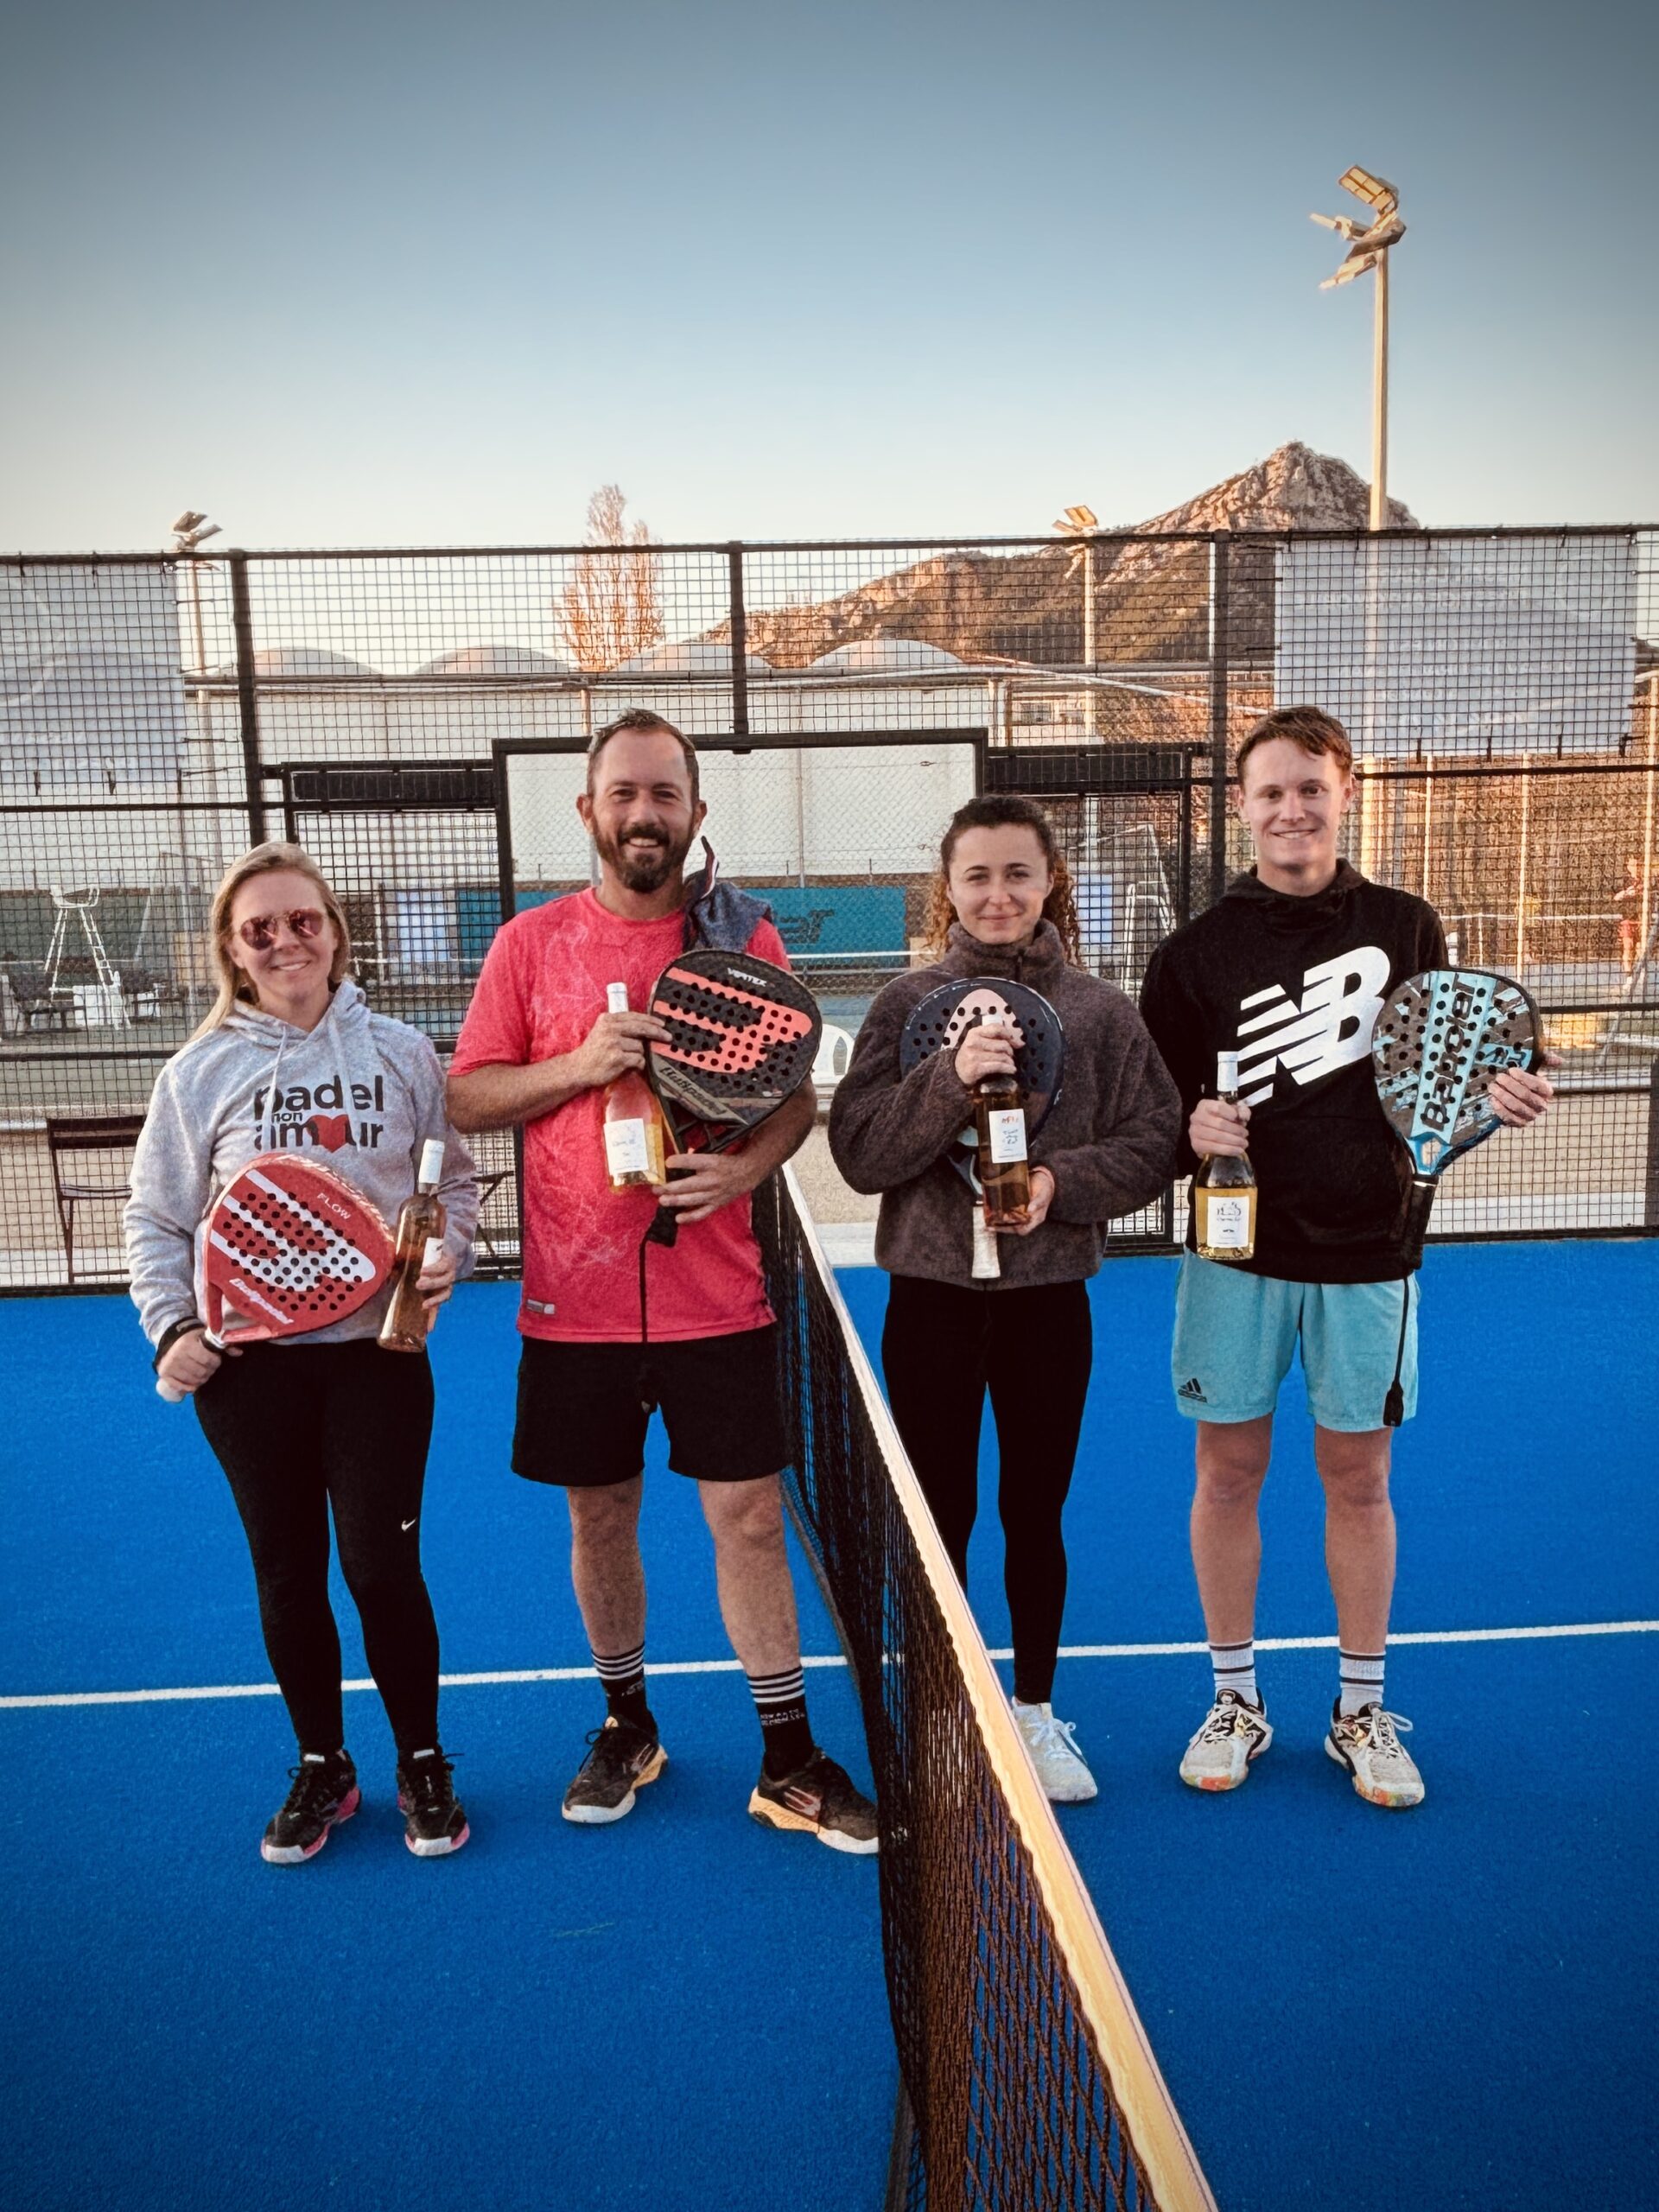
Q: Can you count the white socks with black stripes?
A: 2